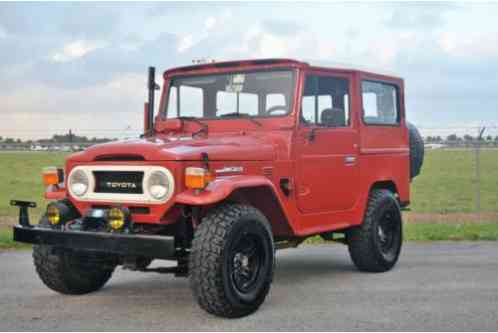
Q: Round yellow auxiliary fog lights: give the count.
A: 2